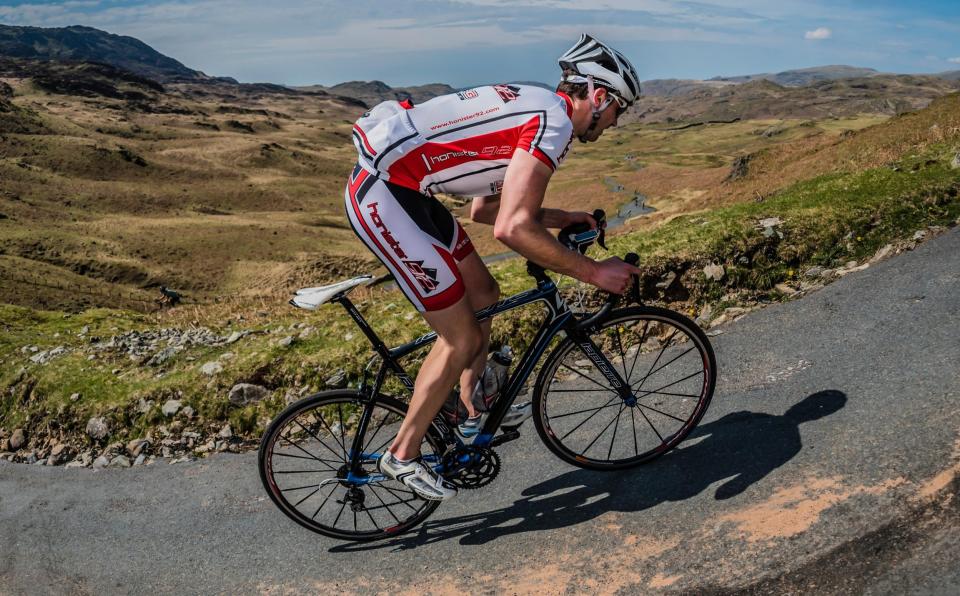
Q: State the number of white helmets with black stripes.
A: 1